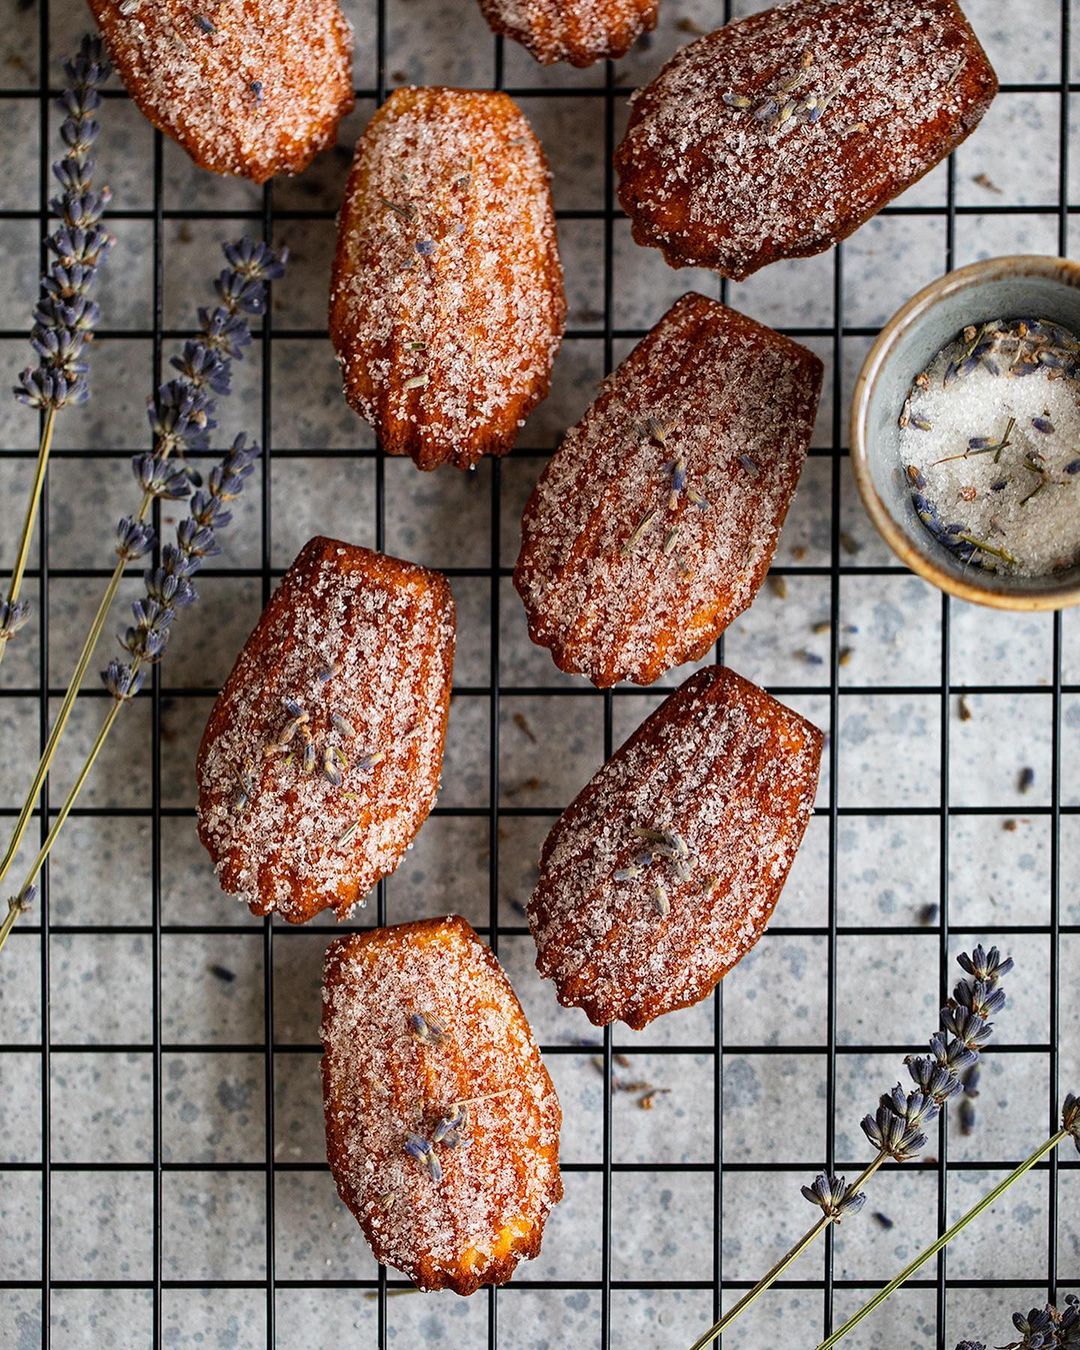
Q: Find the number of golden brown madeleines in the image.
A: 8